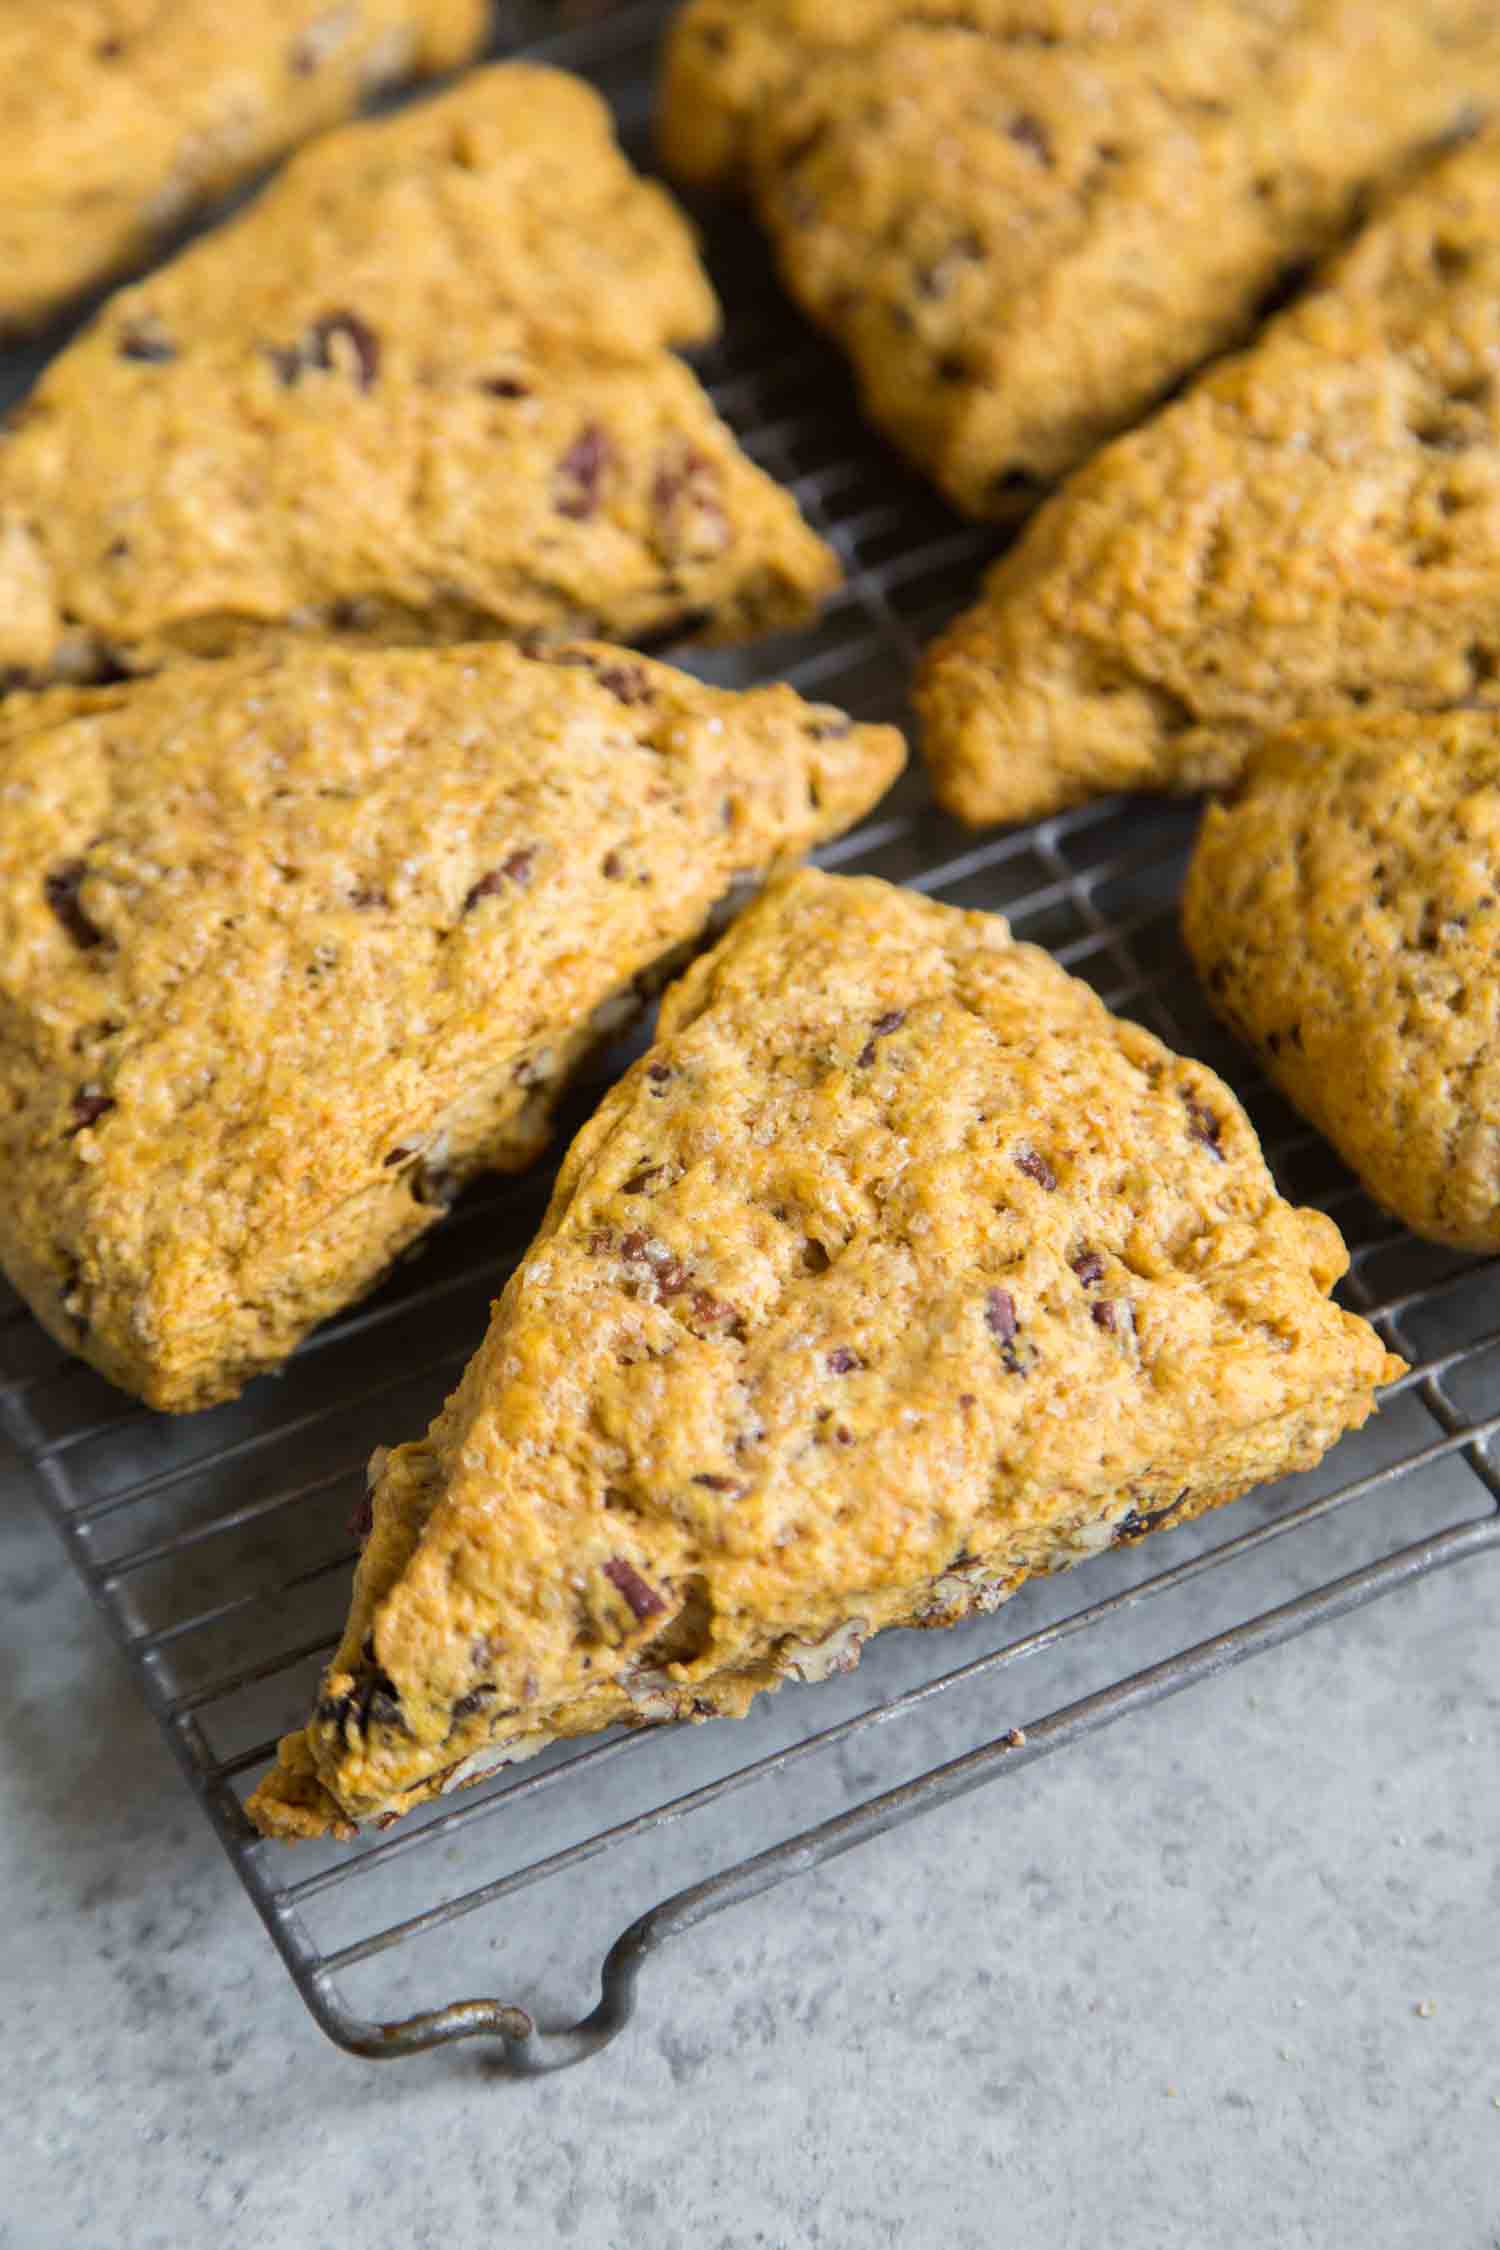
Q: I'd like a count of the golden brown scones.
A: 7